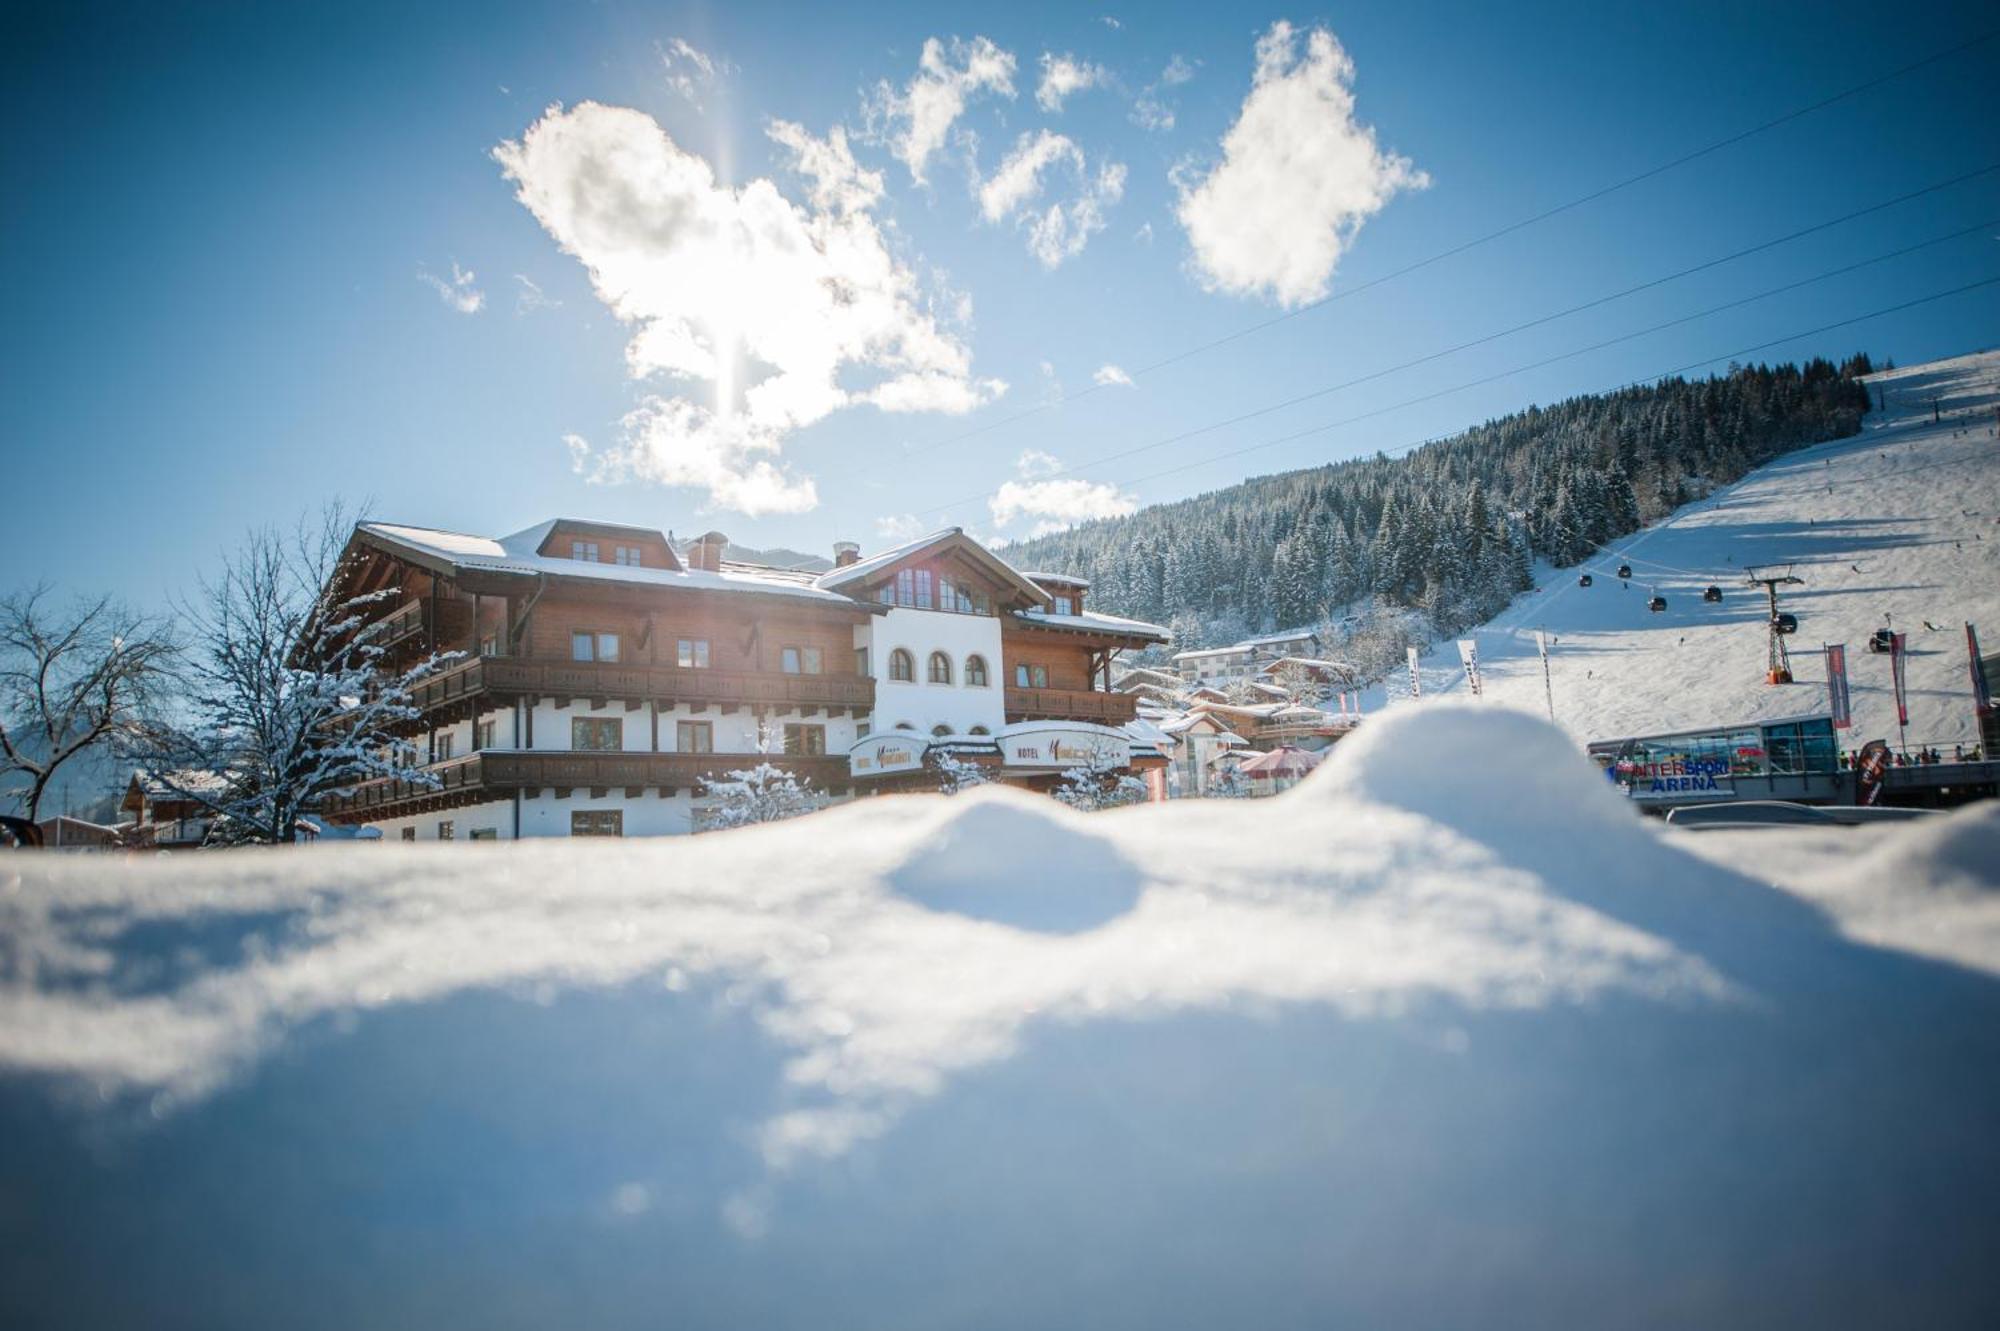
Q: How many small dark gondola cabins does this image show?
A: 6